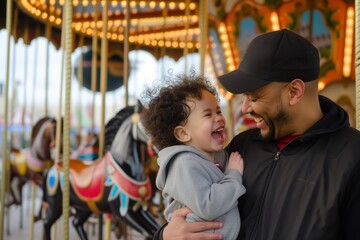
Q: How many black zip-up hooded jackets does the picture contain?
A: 1